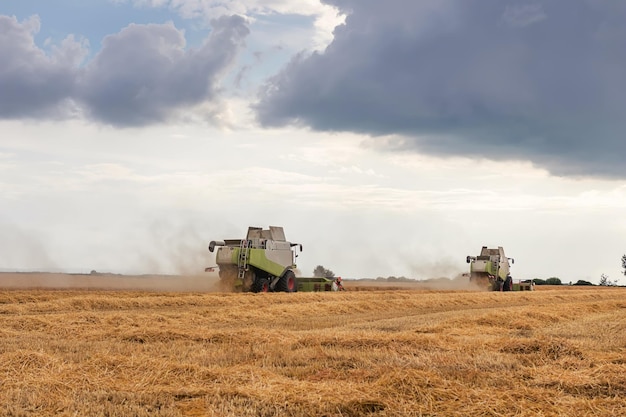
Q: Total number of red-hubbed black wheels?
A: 4